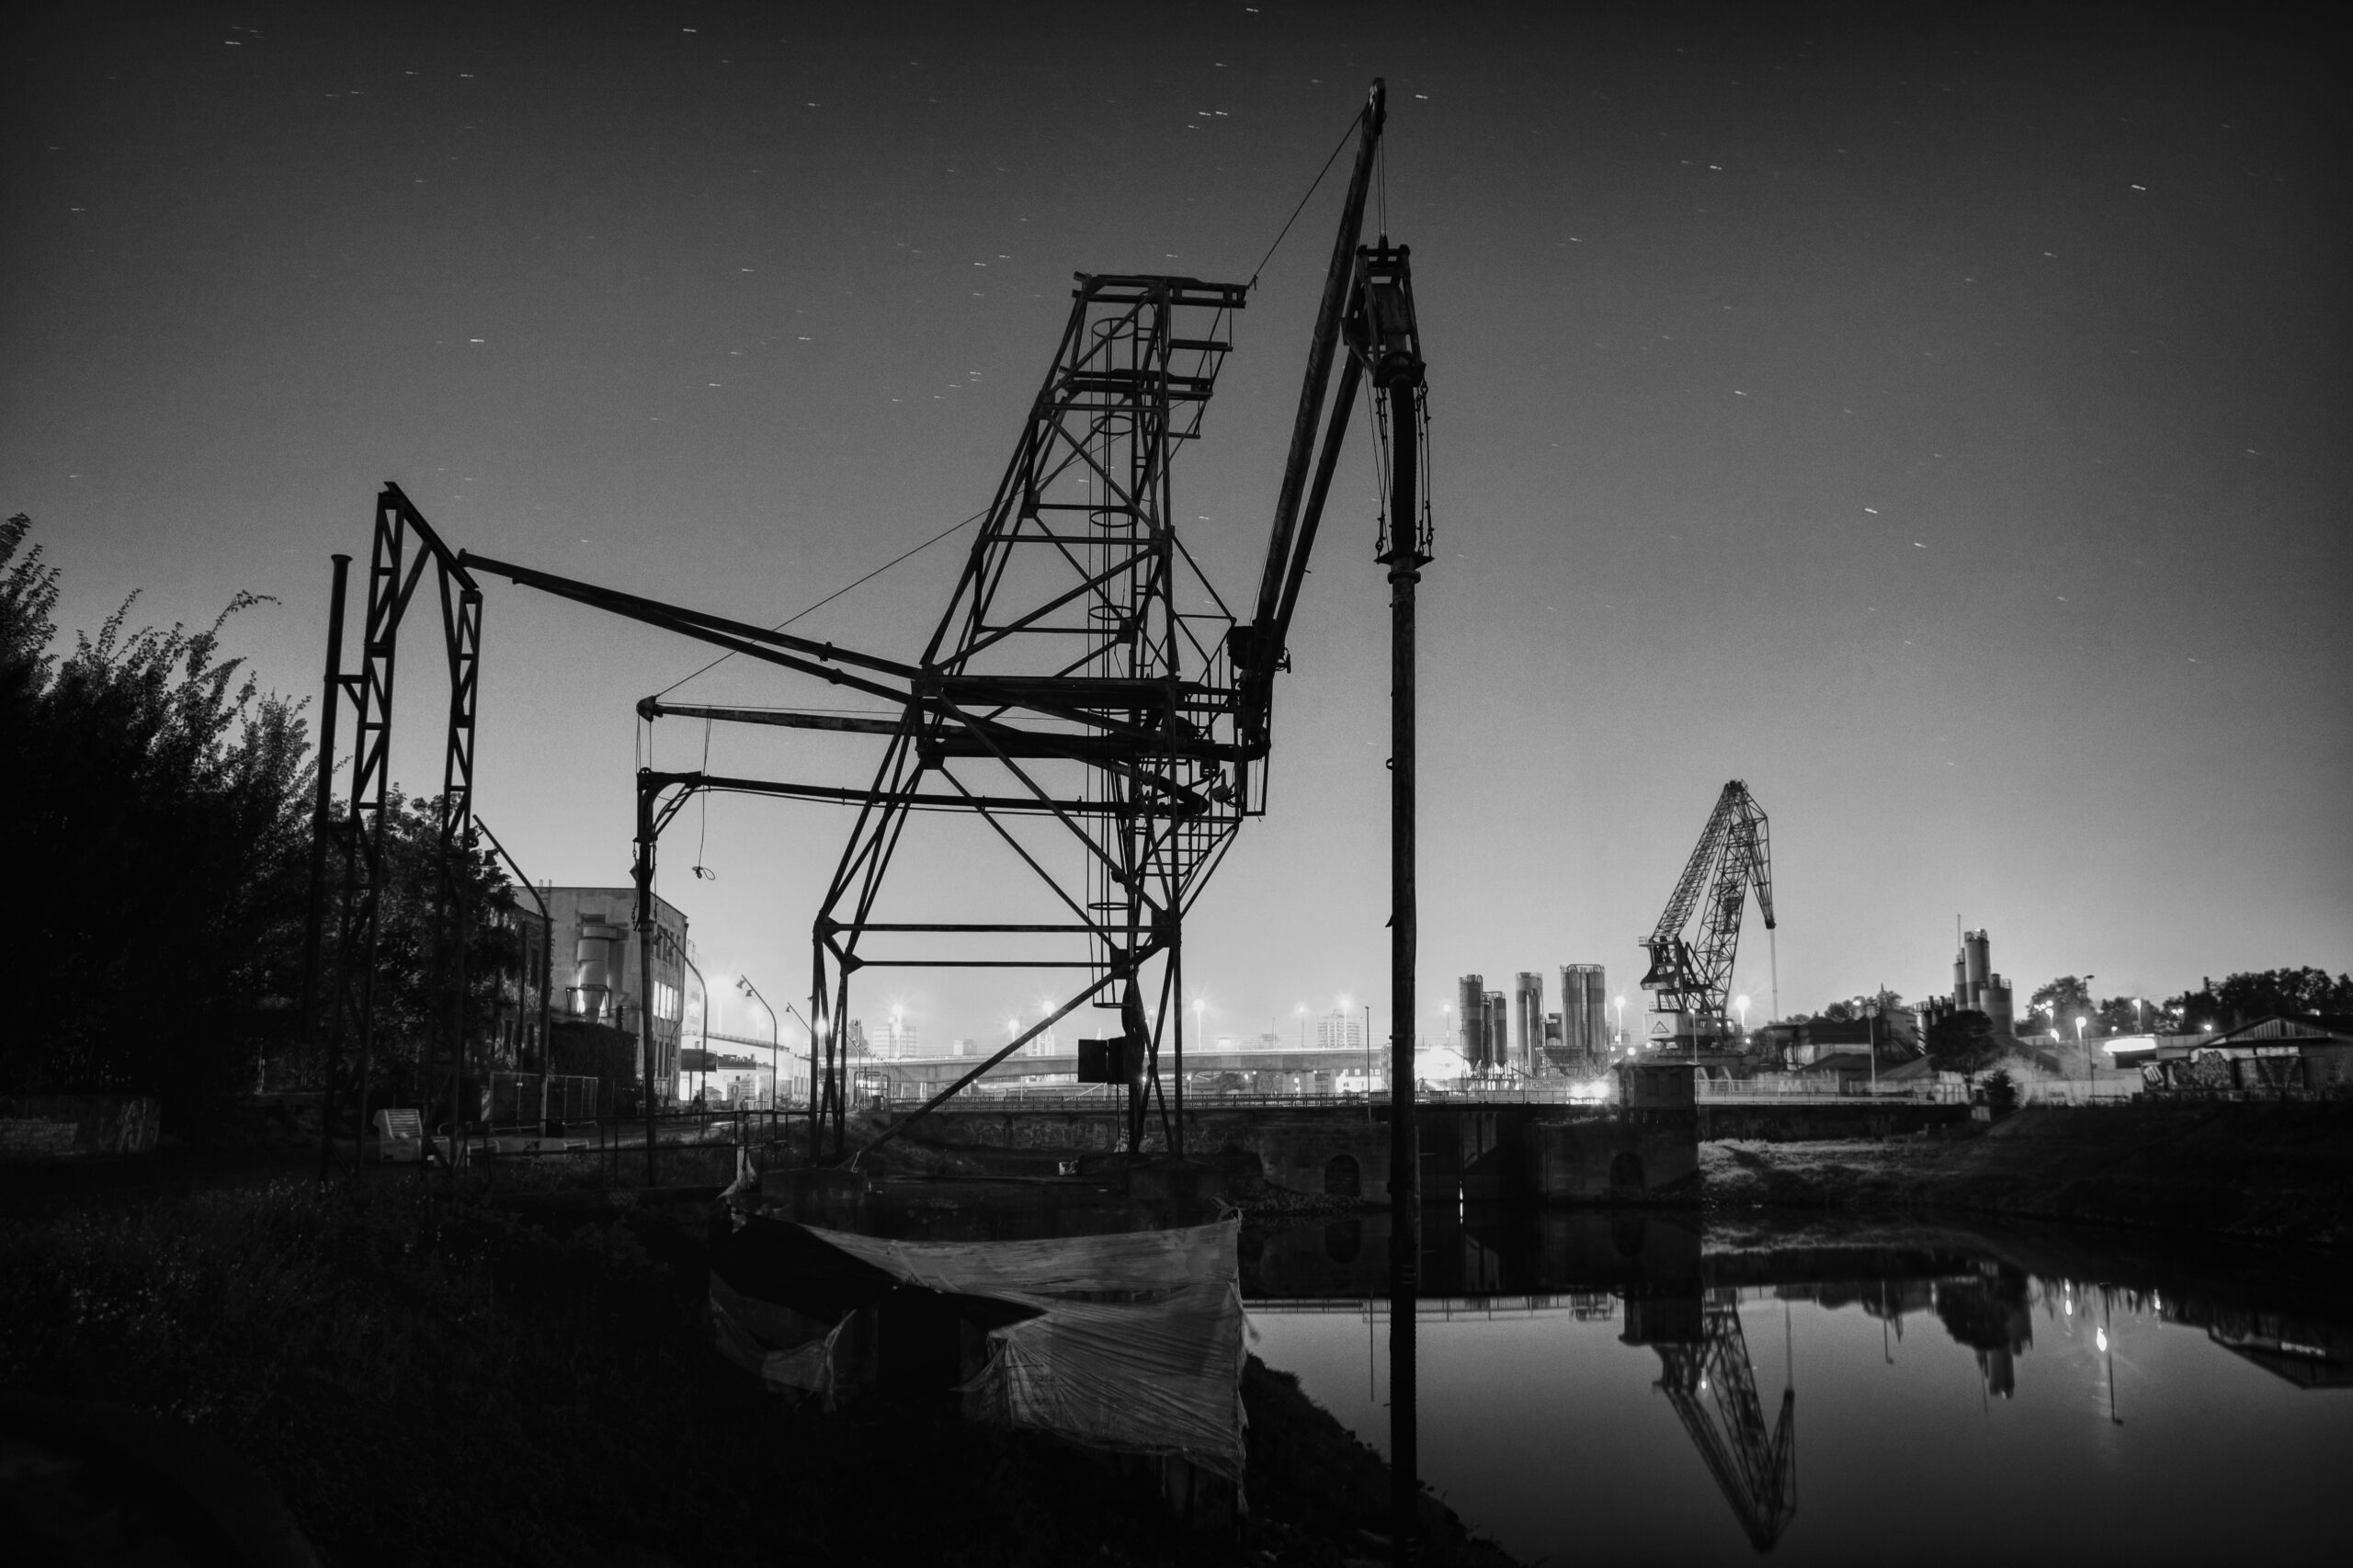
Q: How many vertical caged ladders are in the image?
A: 1